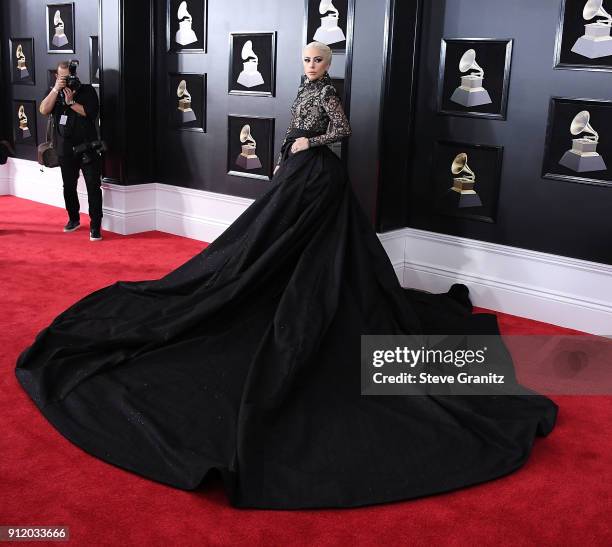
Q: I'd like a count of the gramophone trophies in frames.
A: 12